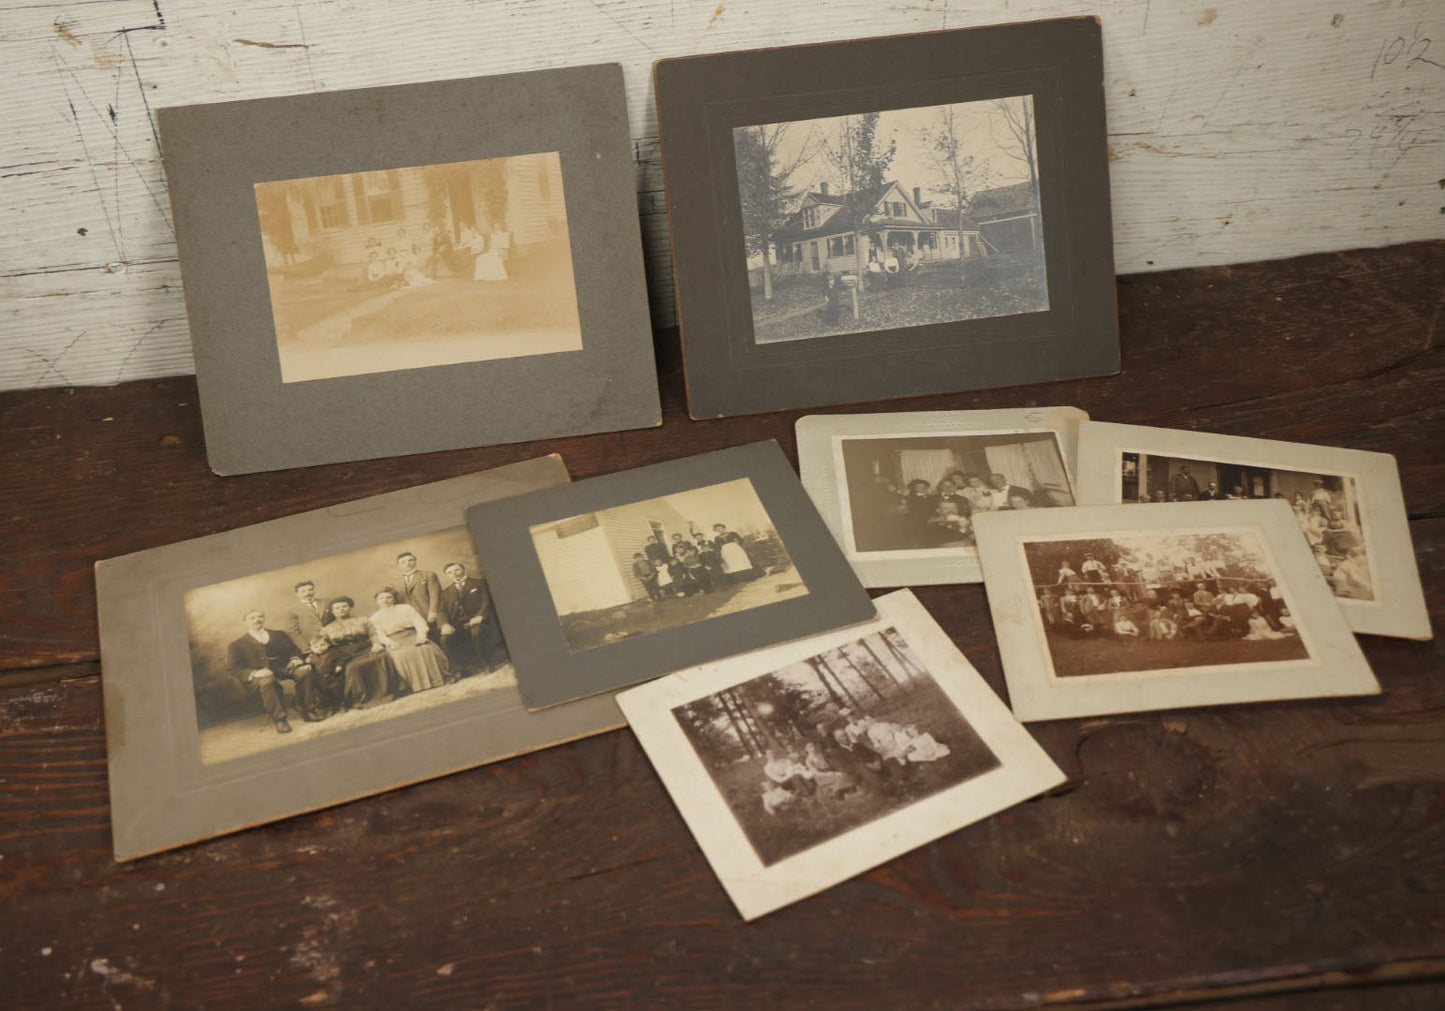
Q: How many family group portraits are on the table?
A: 8